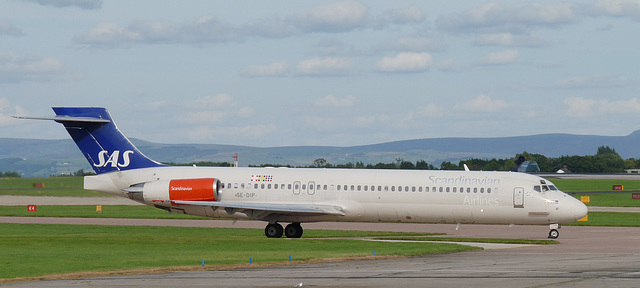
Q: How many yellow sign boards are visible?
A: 3